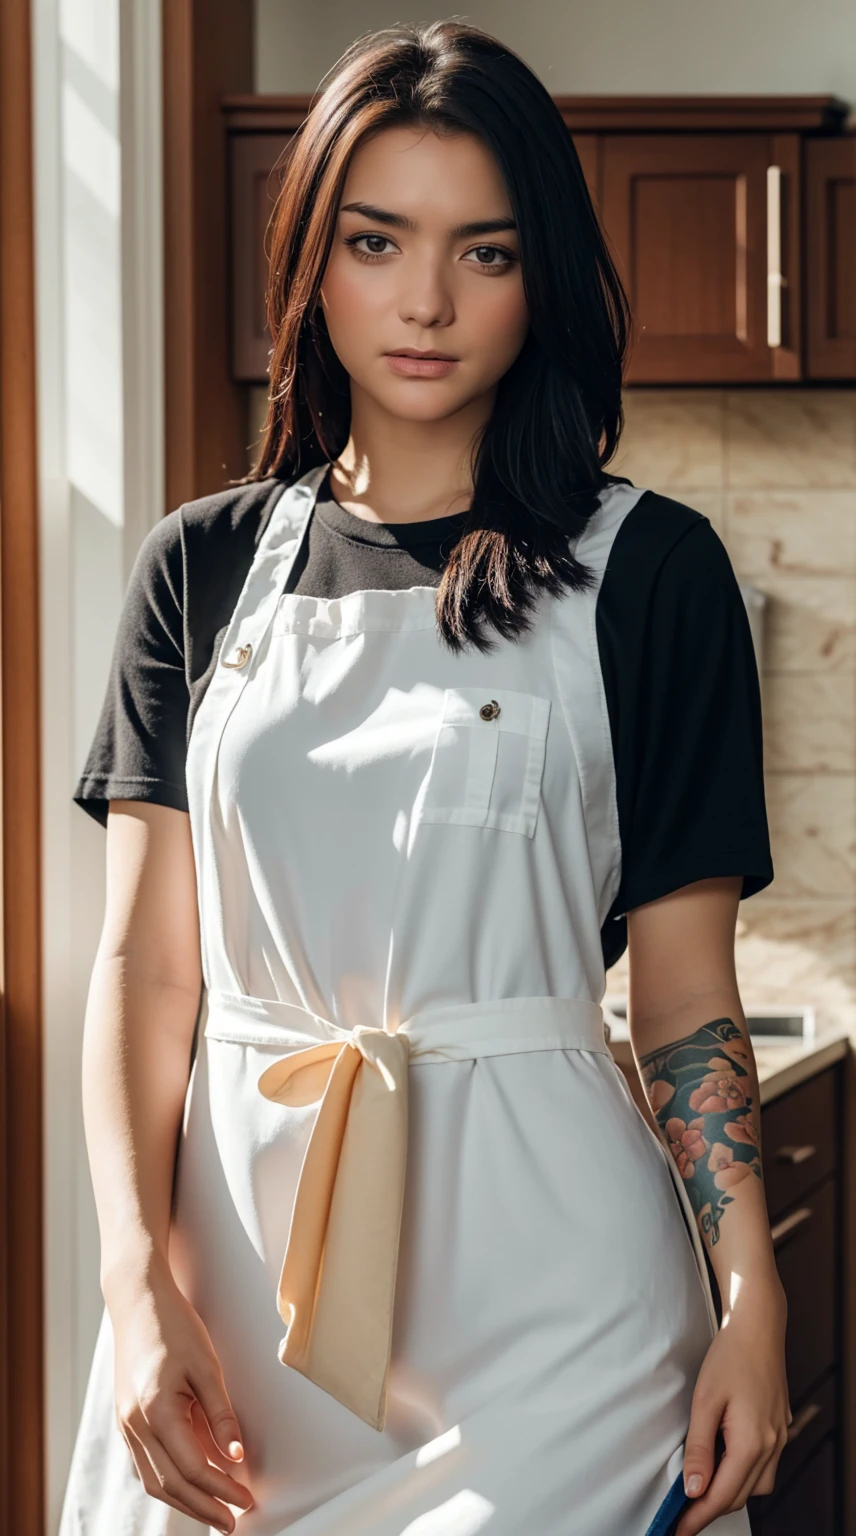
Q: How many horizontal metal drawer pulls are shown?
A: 3